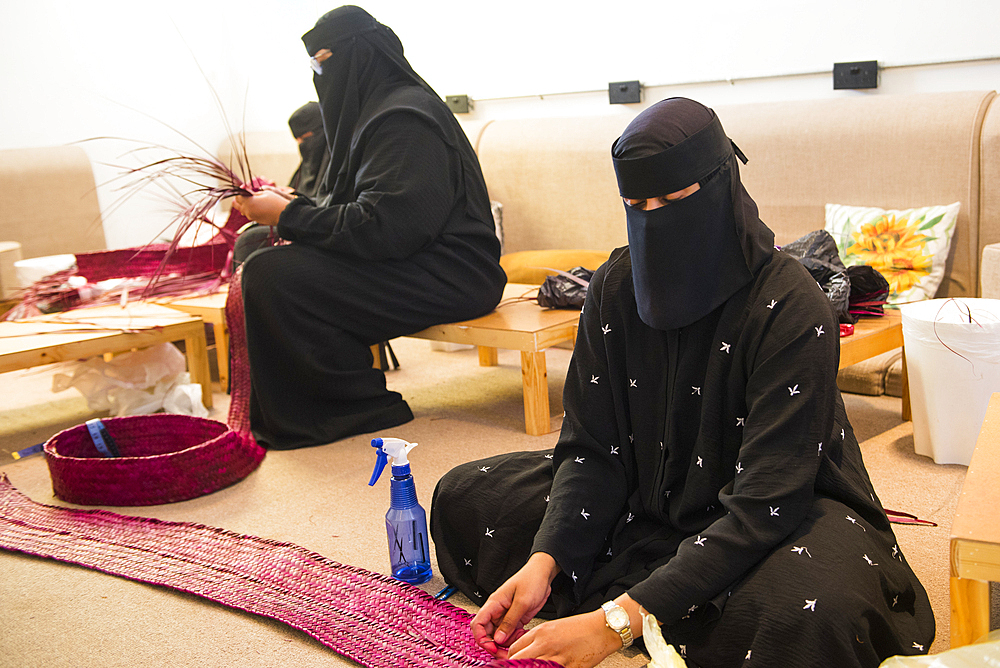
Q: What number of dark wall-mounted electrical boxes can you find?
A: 3